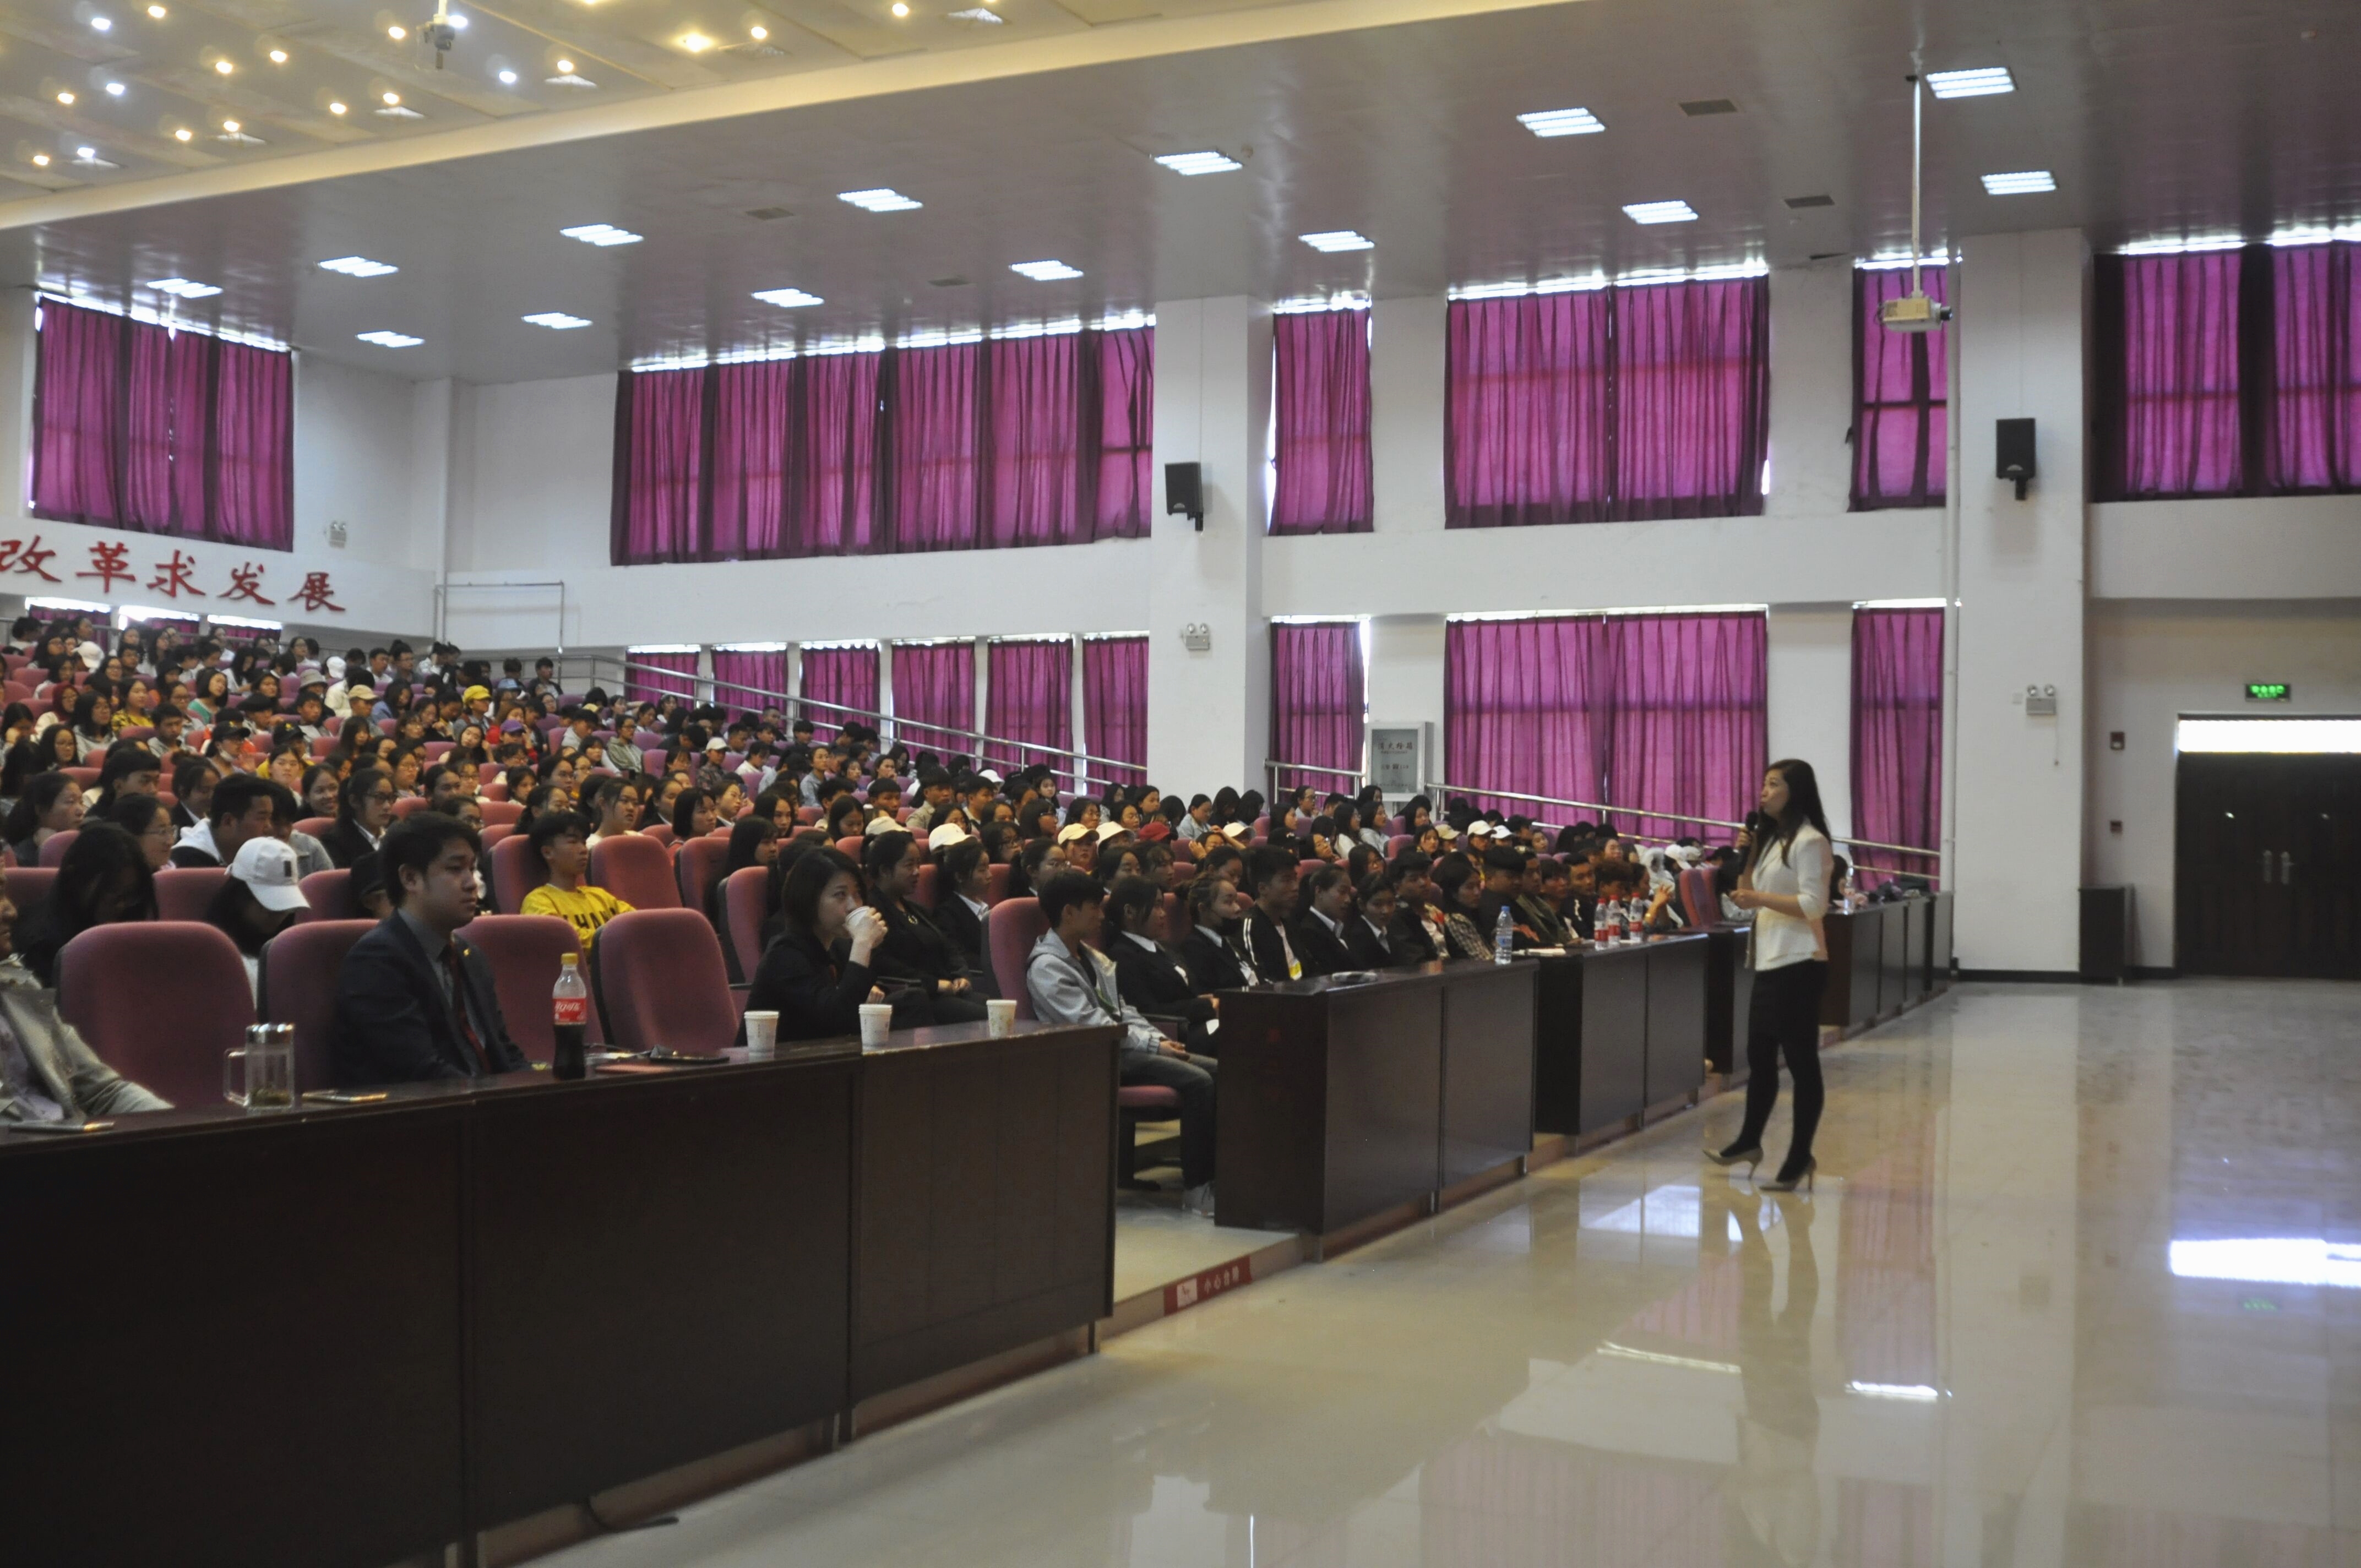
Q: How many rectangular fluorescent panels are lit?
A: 14